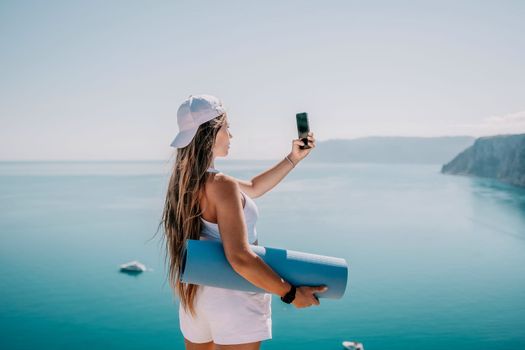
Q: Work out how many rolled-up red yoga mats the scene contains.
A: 0